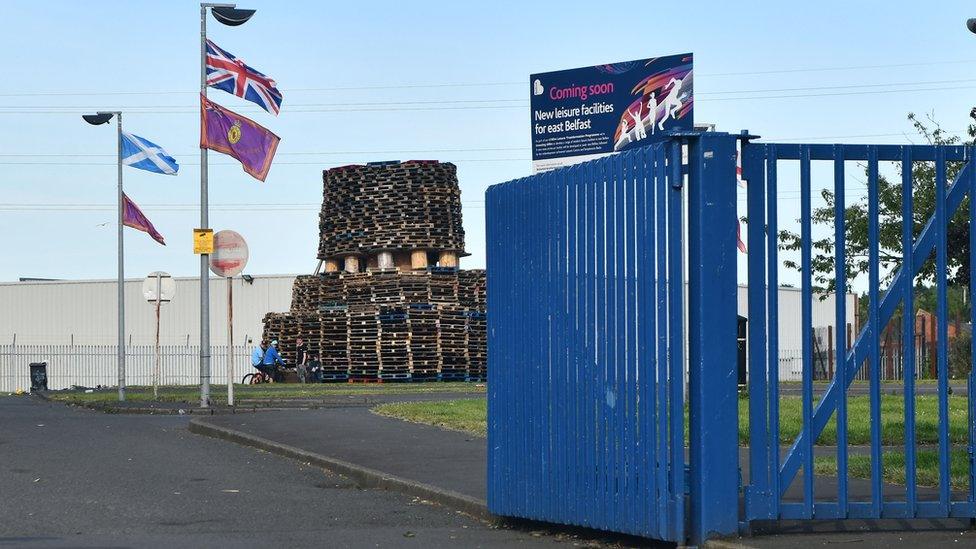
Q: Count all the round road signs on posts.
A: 2